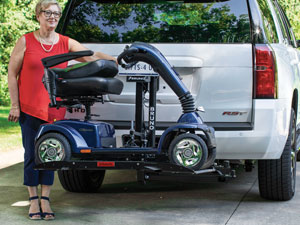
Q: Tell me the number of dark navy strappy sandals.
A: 2